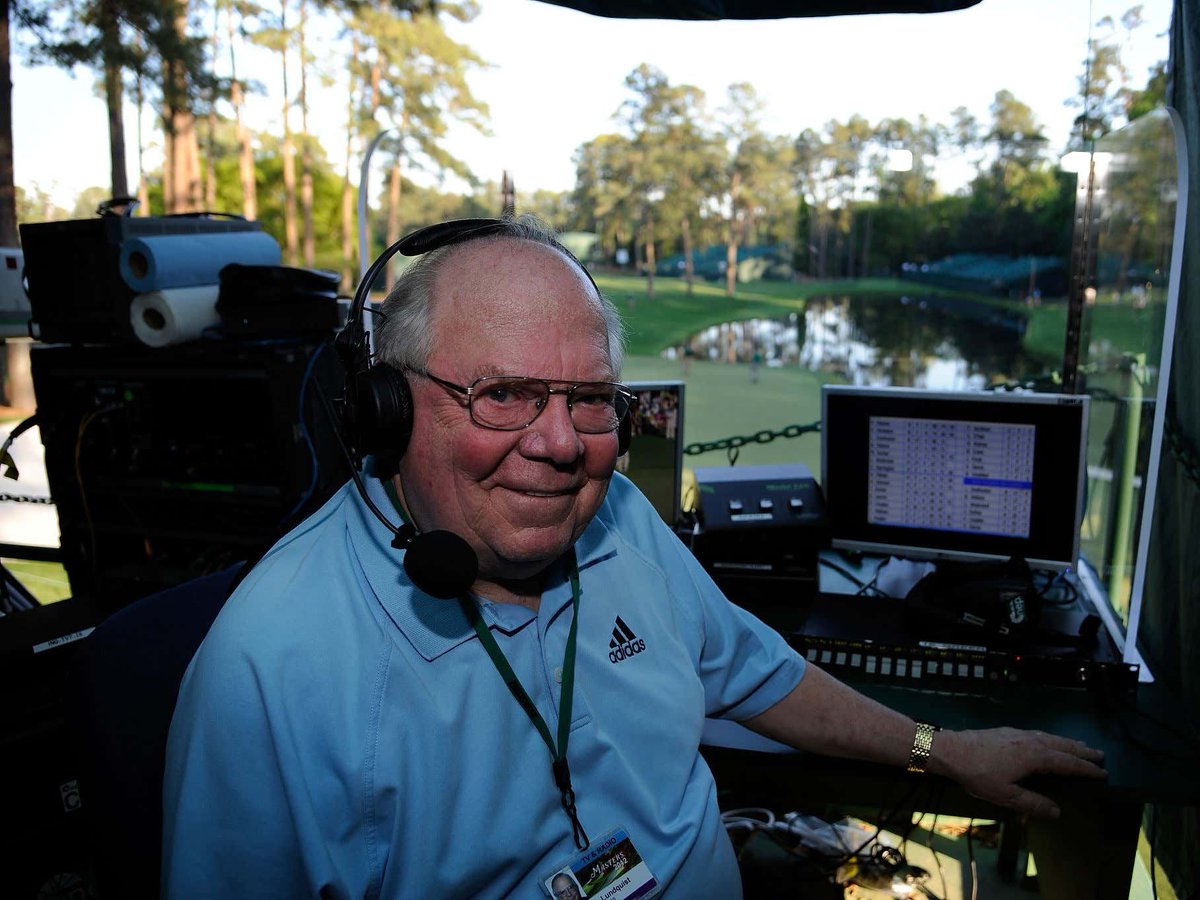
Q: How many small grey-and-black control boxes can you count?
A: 1